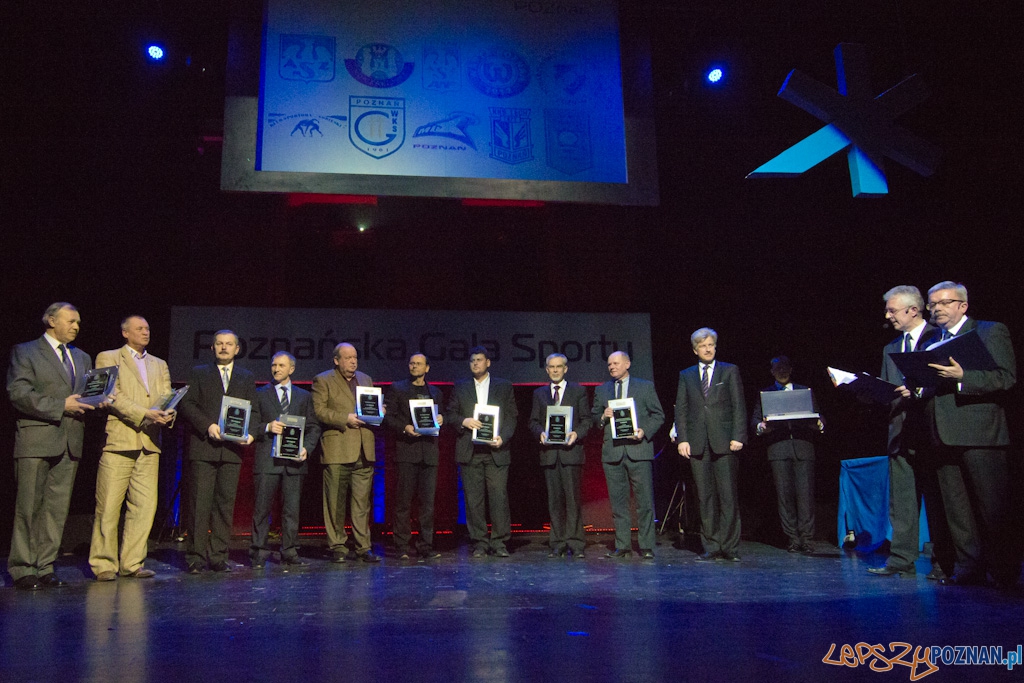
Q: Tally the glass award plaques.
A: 9